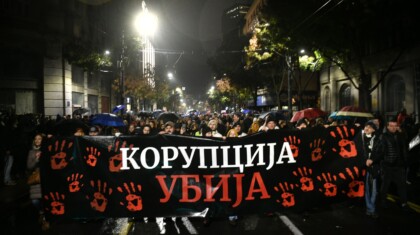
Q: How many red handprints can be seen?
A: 14